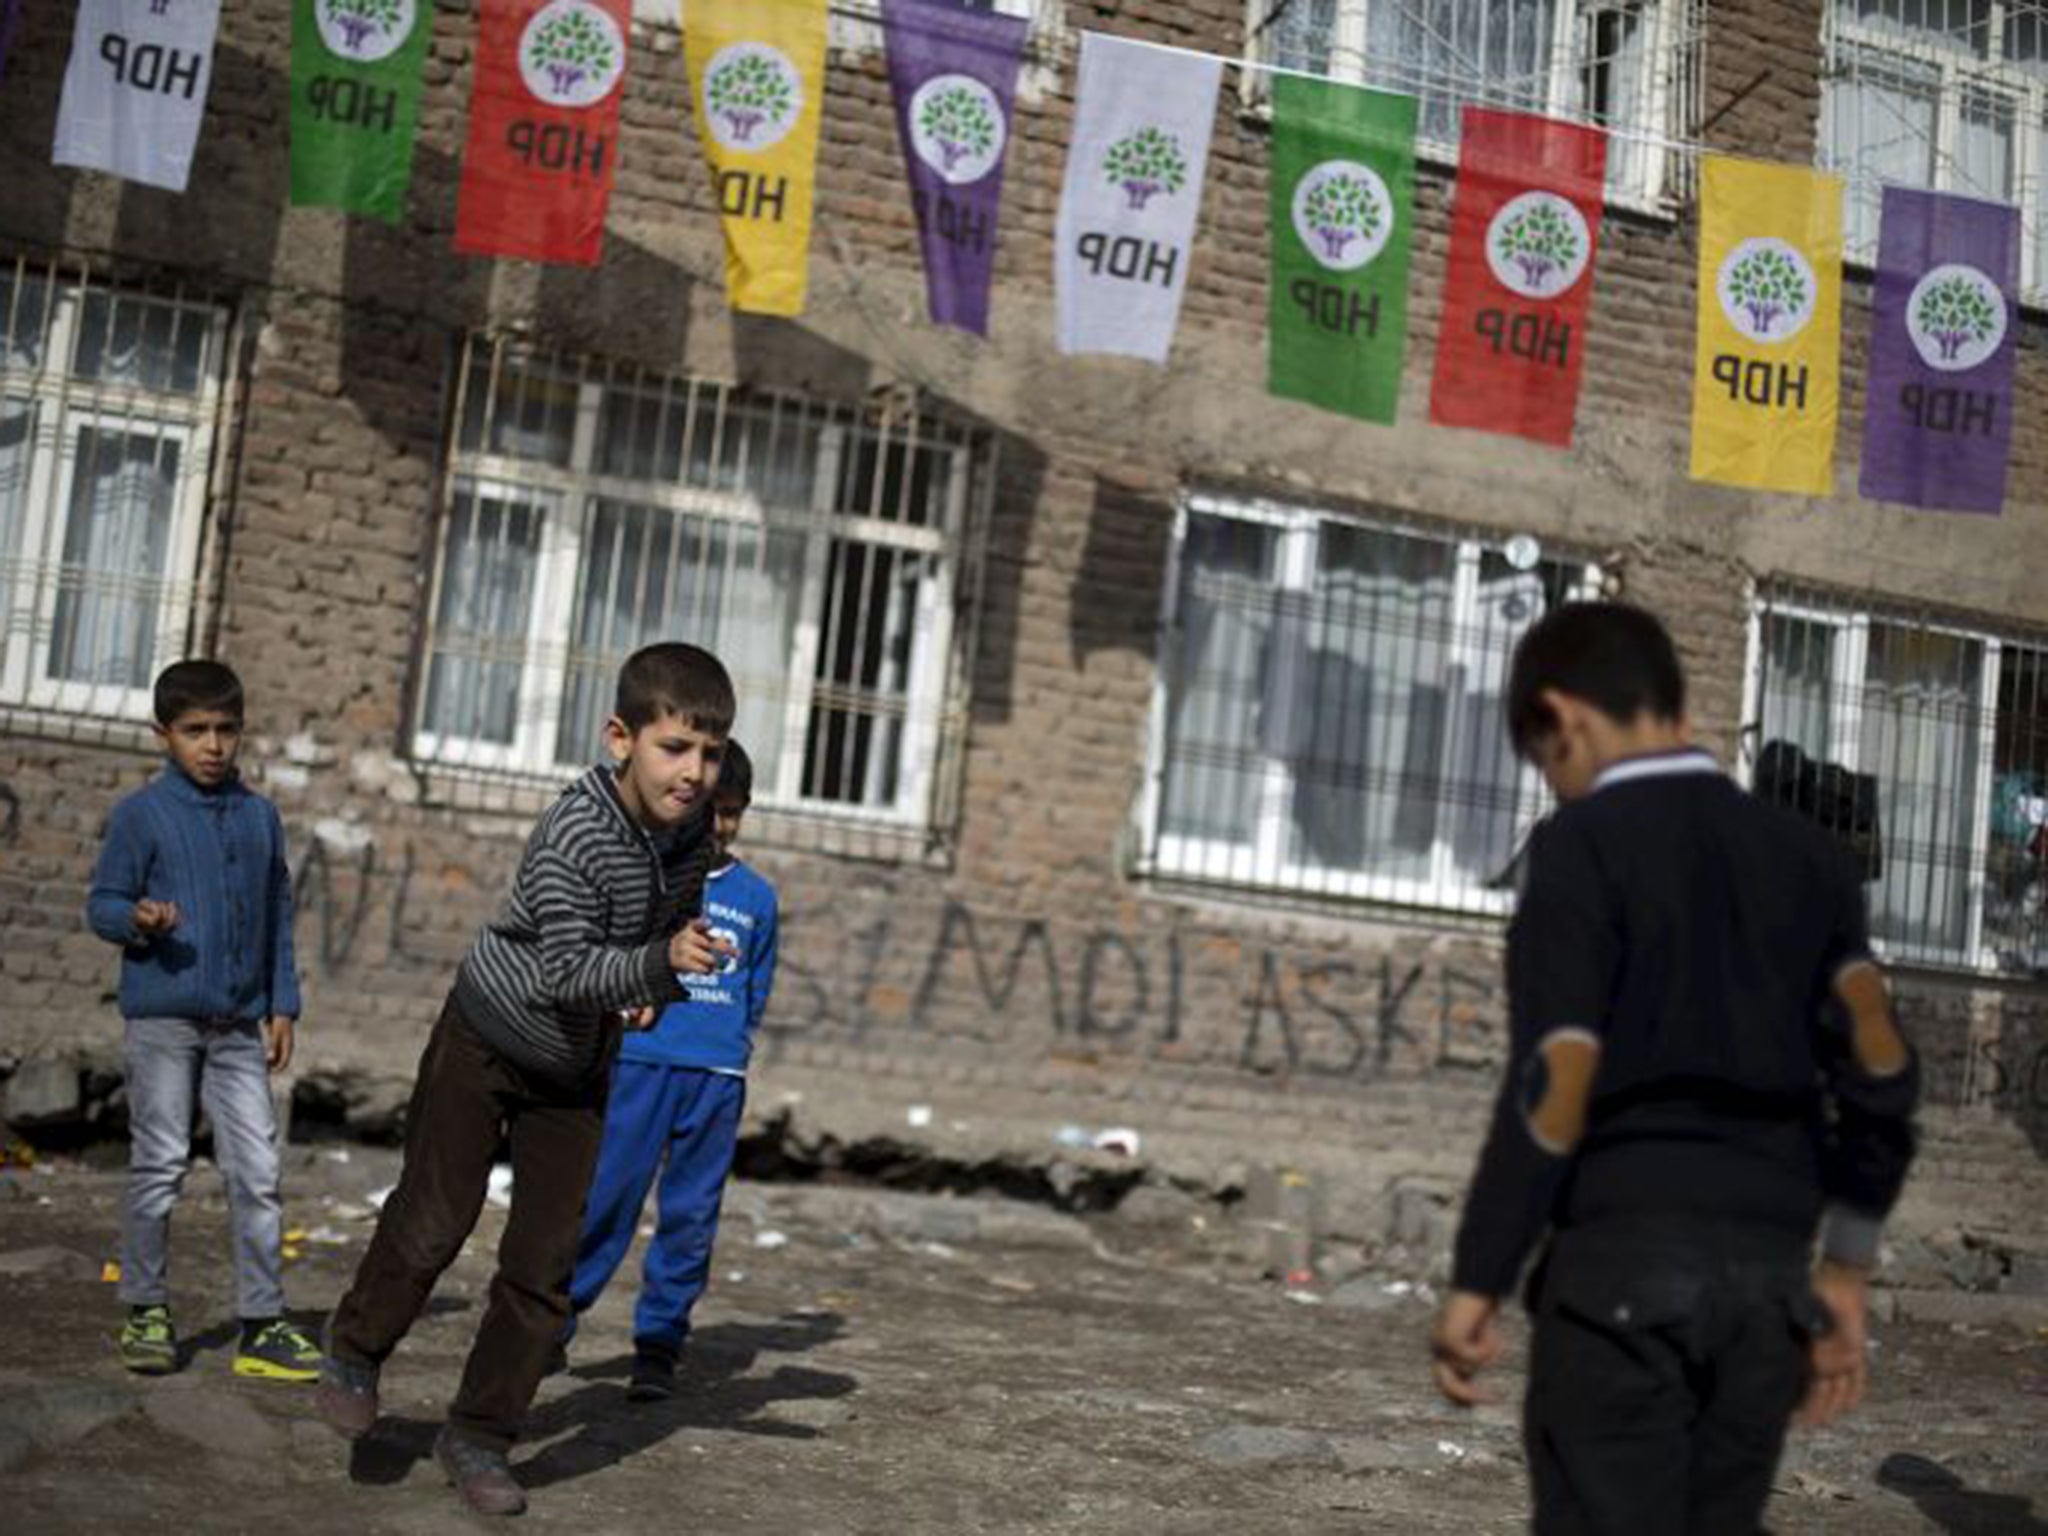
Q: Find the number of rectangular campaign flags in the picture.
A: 10